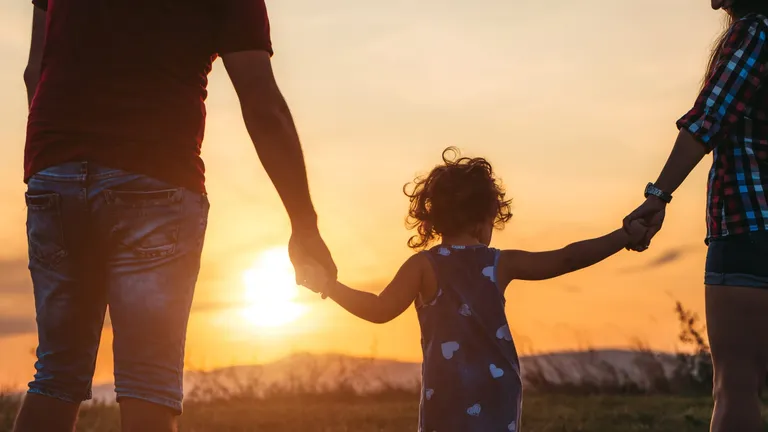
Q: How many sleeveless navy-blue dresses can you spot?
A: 1